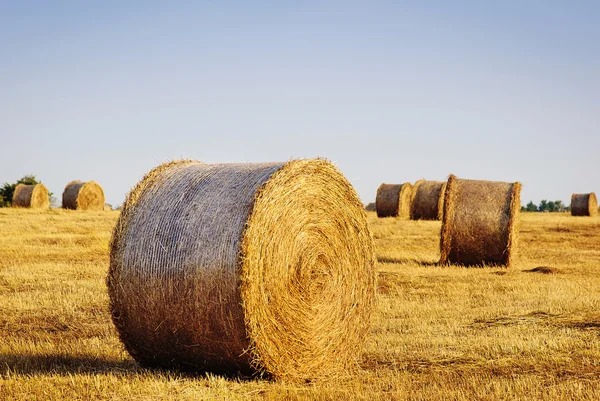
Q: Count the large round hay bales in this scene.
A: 7